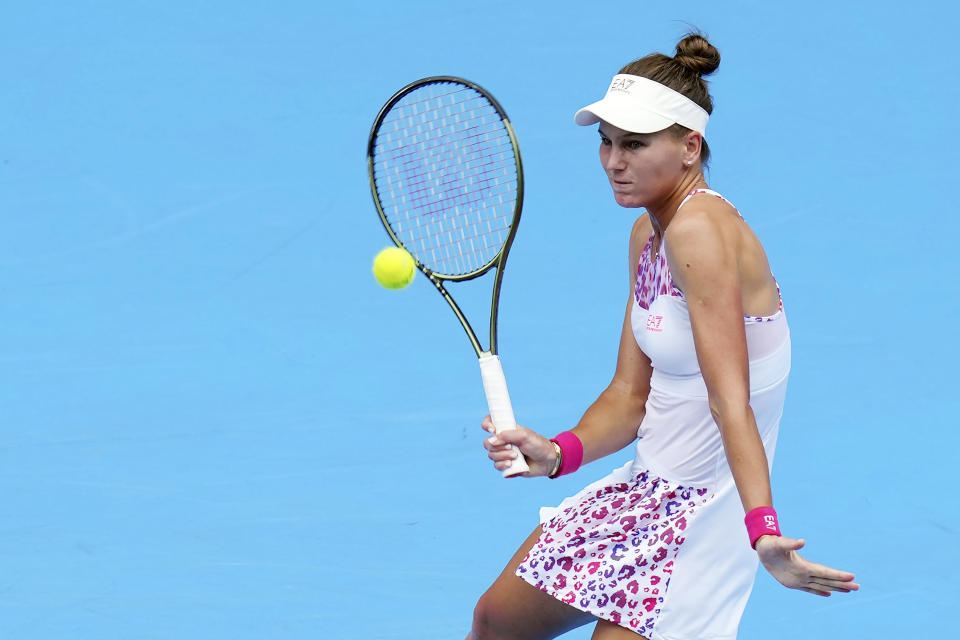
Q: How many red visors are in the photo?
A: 0